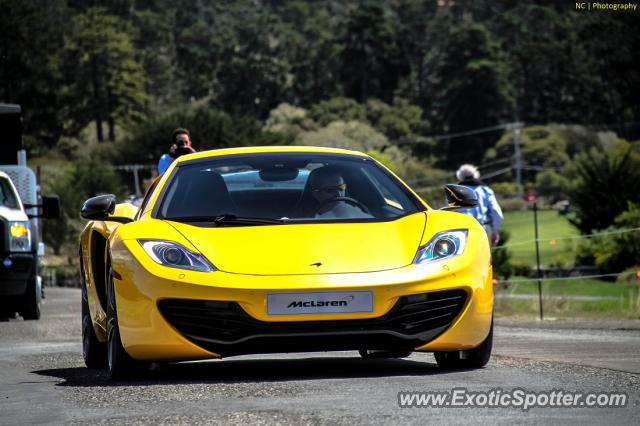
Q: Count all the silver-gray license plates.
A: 1